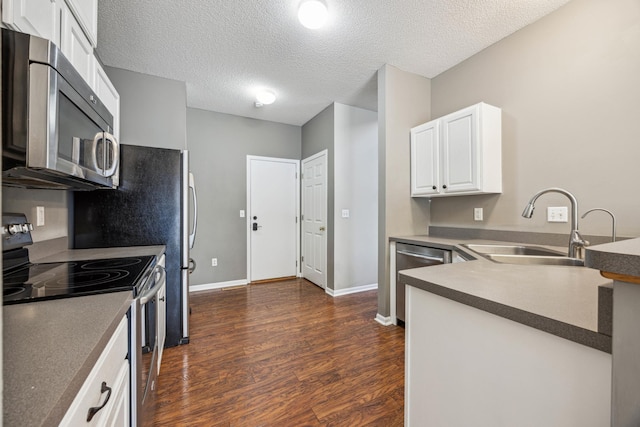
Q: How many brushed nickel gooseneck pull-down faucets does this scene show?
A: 1